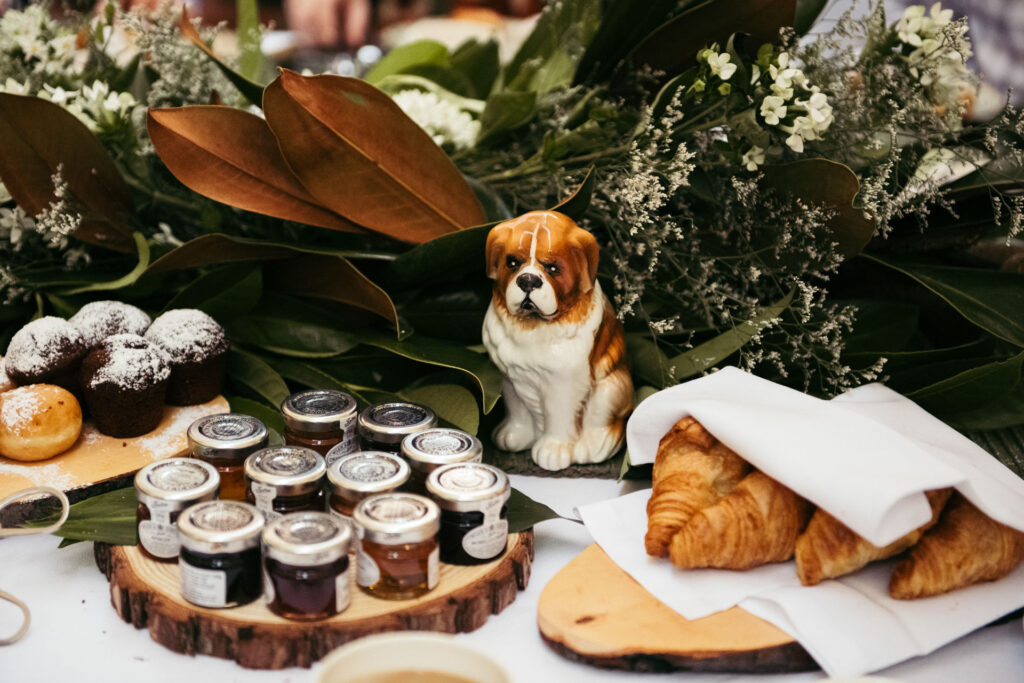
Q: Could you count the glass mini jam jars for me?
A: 11